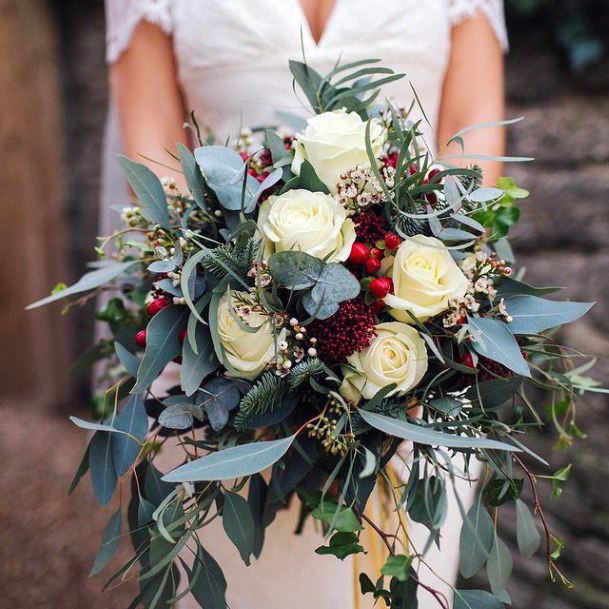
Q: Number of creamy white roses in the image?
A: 5